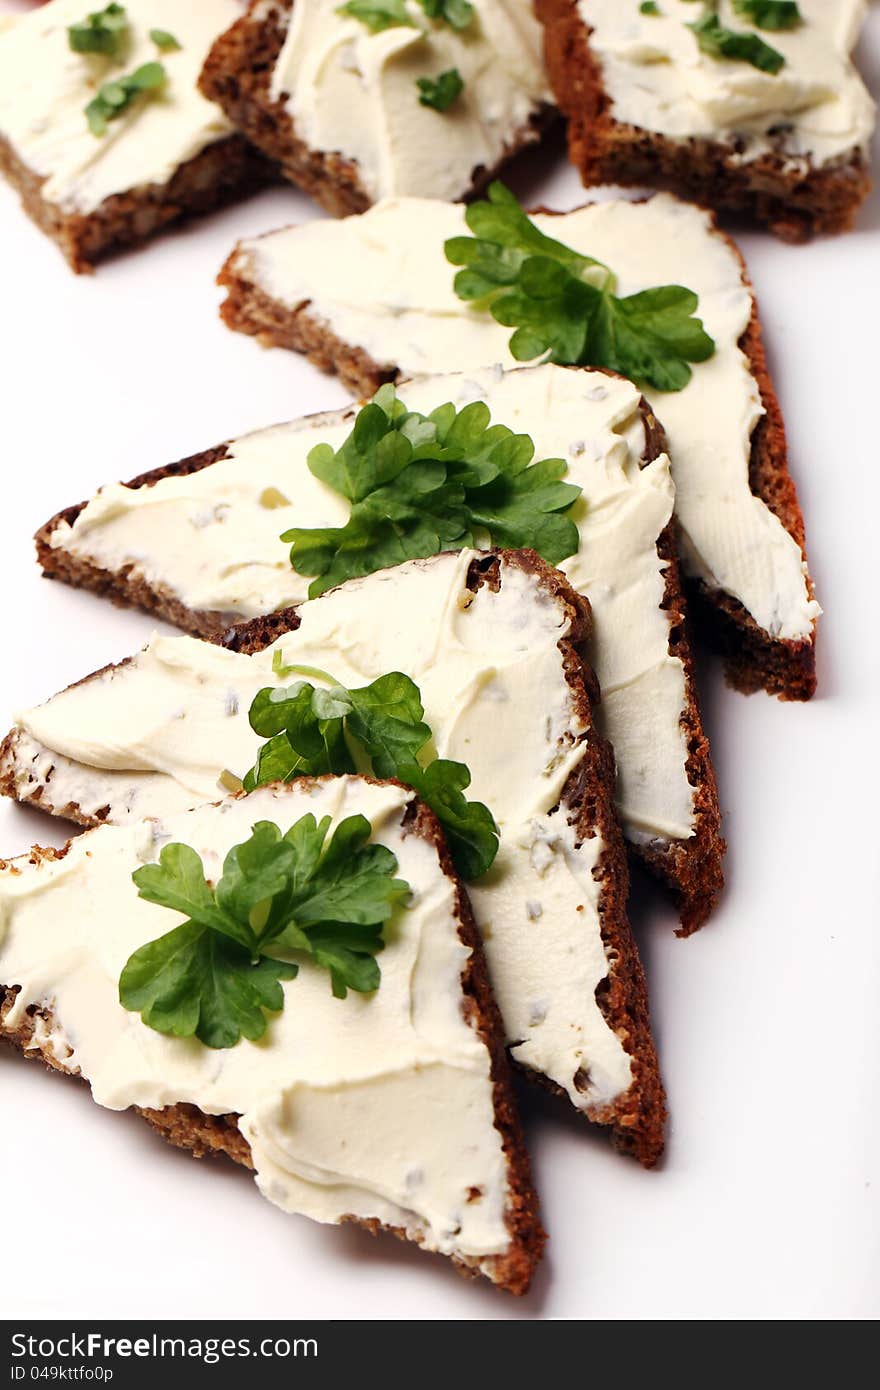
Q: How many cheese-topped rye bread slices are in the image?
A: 7